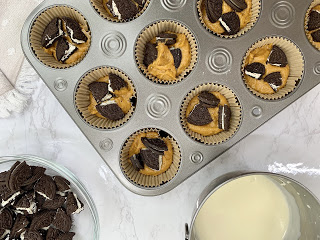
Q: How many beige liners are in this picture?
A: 9